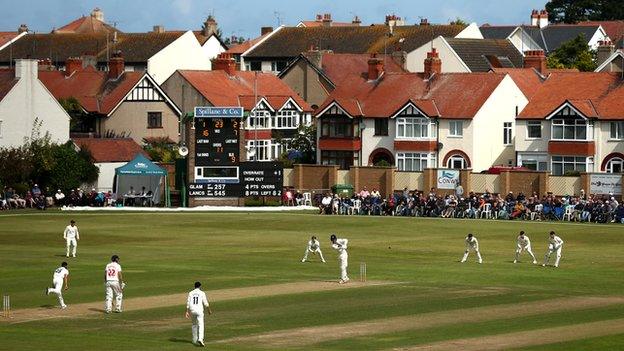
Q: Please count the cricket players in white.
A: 9